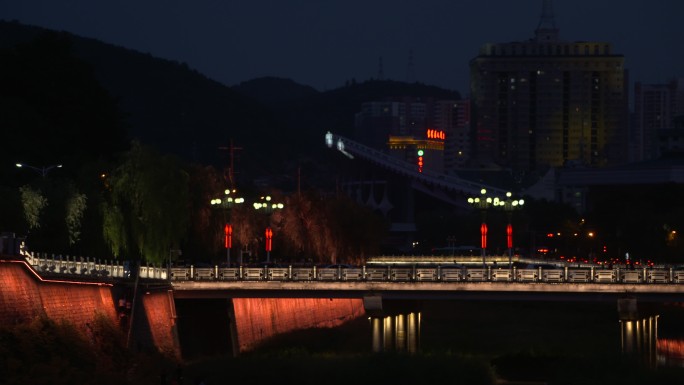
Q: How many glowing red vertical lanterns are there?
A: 4